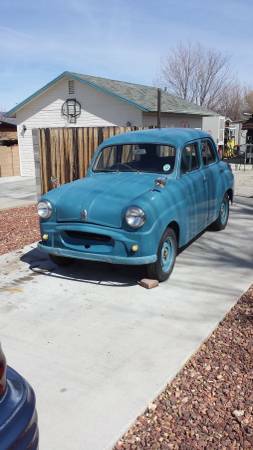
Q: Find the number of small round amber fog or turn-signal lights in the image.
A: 2